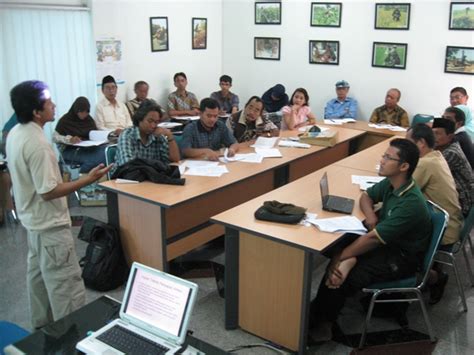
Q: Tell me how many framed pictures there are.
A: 10